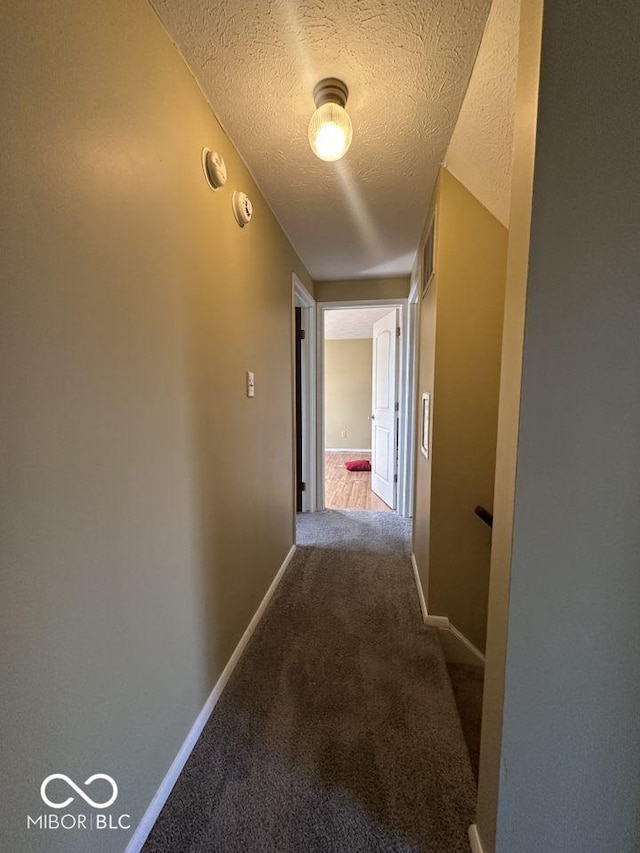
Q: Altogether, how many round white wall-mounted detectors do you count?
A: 2